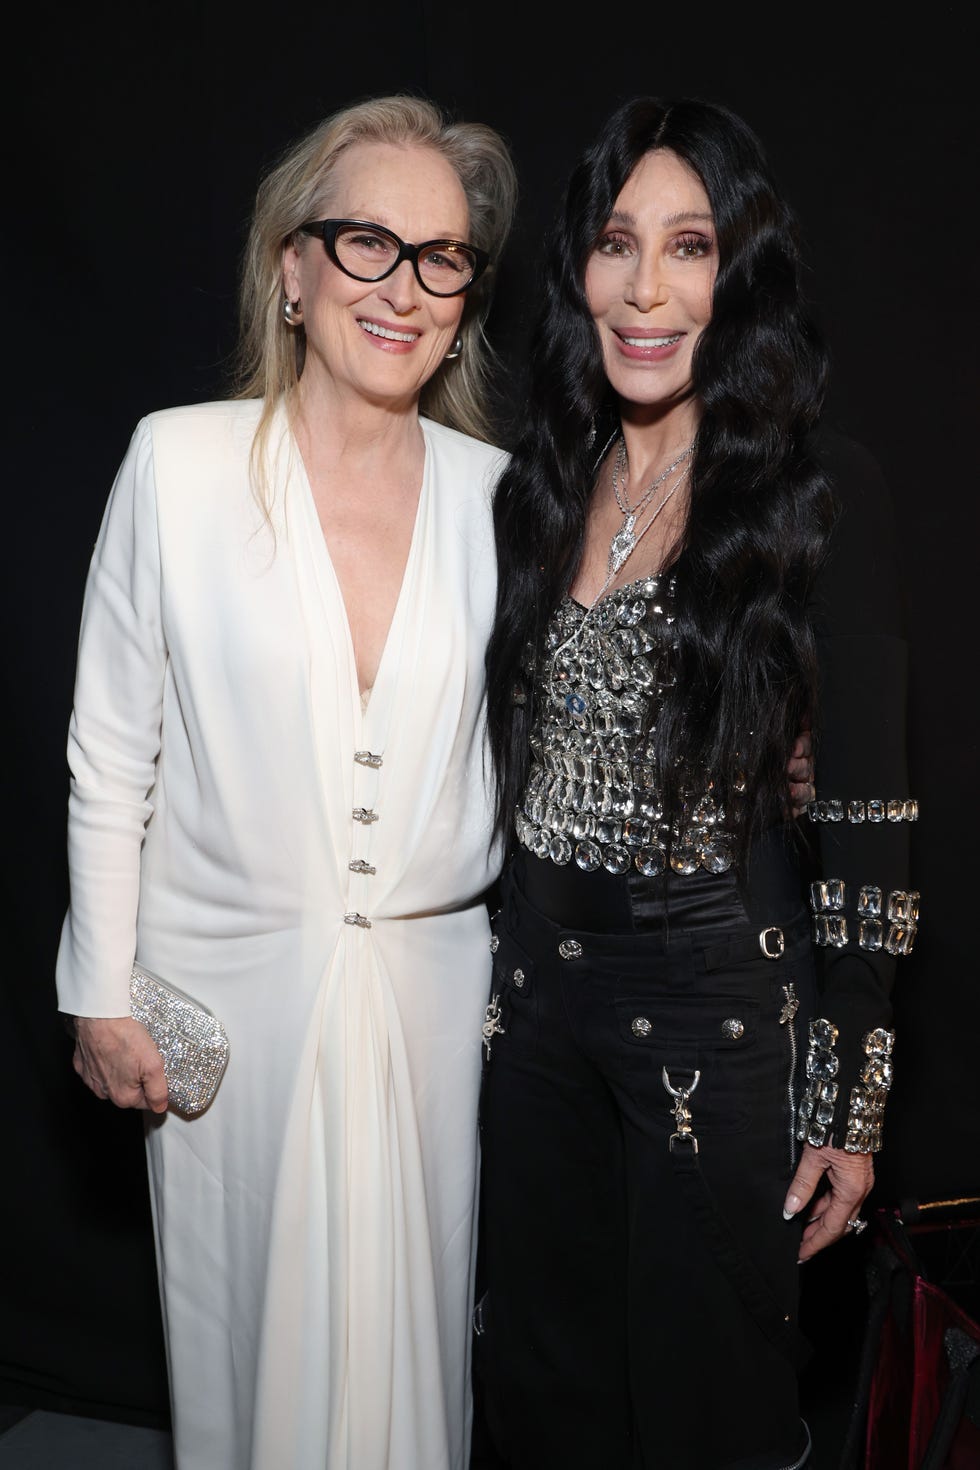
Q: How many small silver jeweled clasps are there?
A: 4